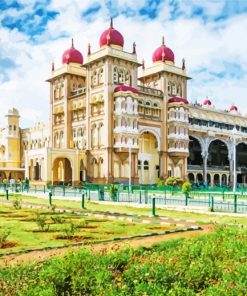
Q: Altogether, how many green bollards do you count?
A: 4